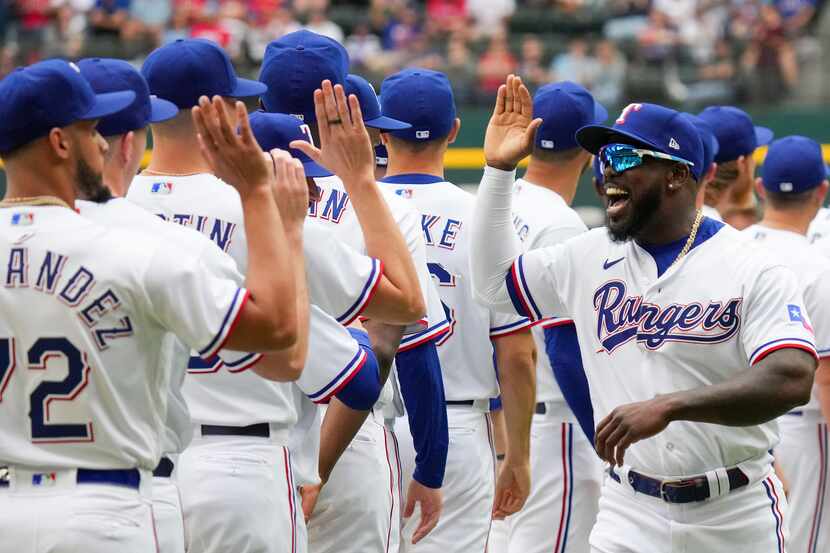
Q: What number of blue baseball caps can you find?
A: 12